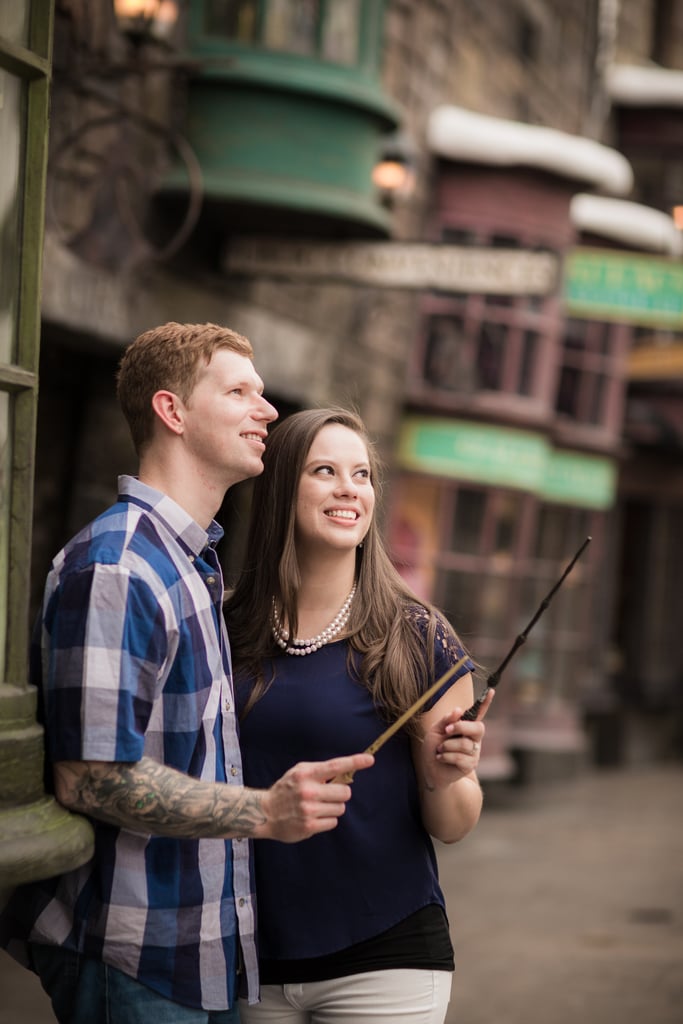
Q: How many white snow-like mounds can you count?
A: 3